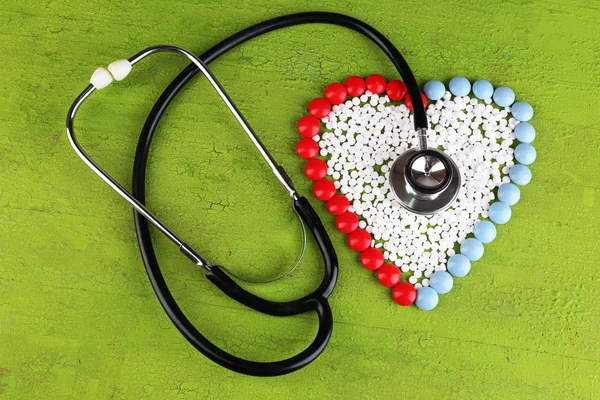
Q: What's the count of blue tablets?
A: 15